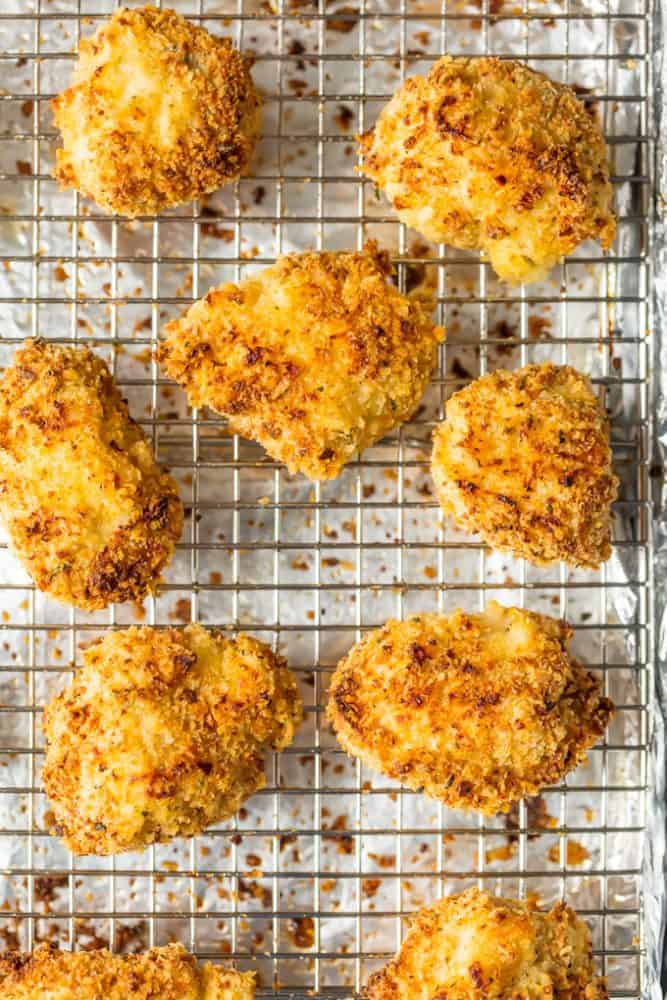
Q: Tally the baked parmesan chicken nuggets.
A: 9